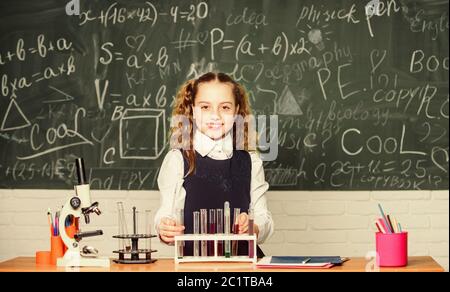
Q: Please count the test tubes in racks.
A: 12